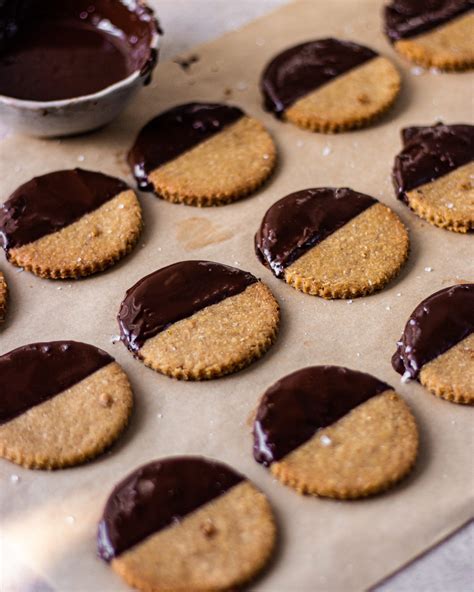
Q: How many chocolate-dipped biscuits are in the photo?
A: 11